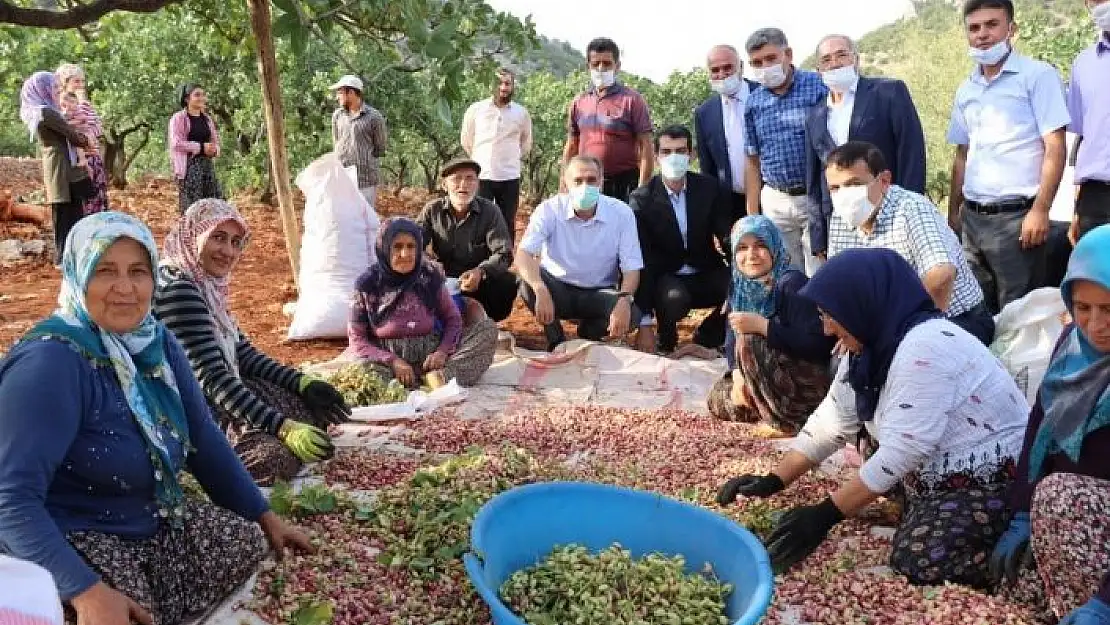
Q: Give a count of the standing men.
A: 8